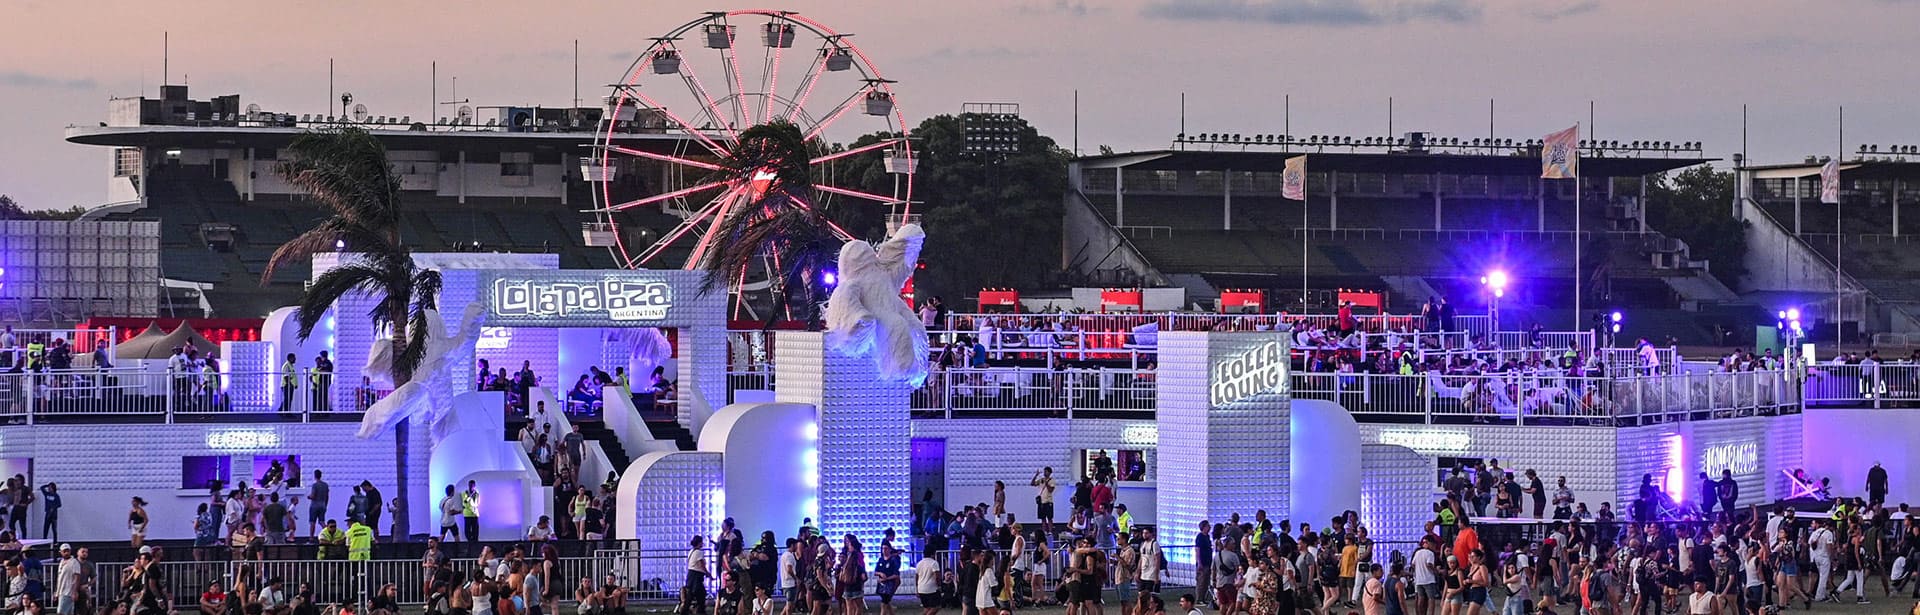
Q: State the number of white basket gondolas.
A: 10